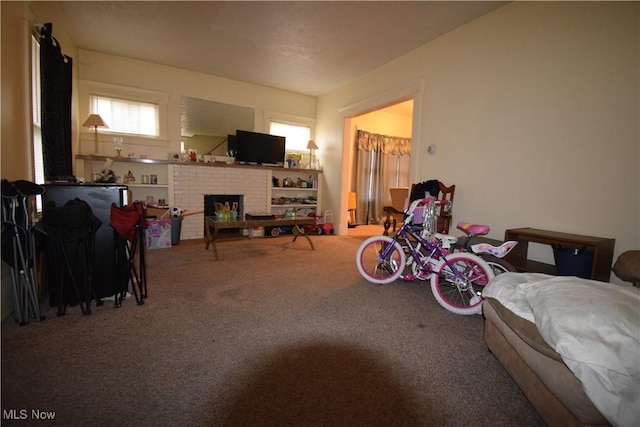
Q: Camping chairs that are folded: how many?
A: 3